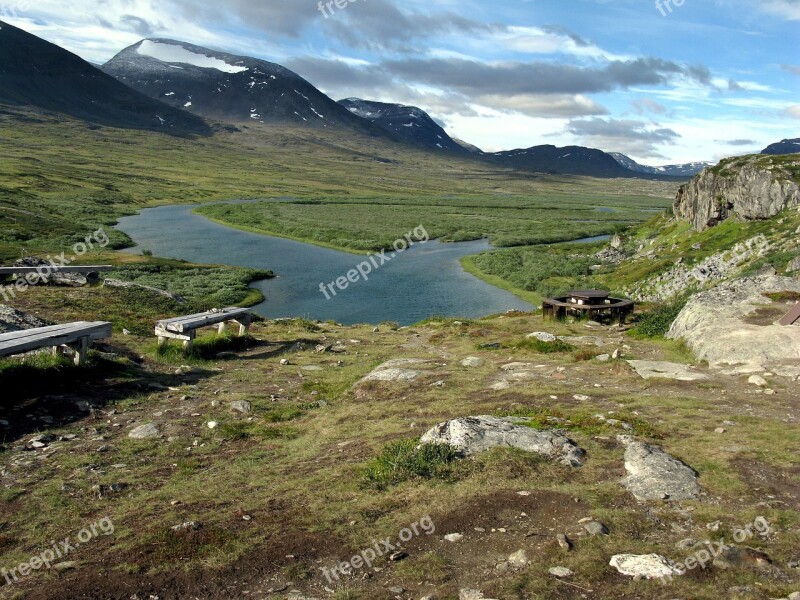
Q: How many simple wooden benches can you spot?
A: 3